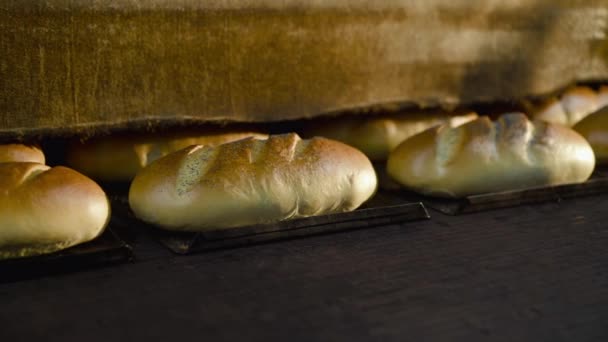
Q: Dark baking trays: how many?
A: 3